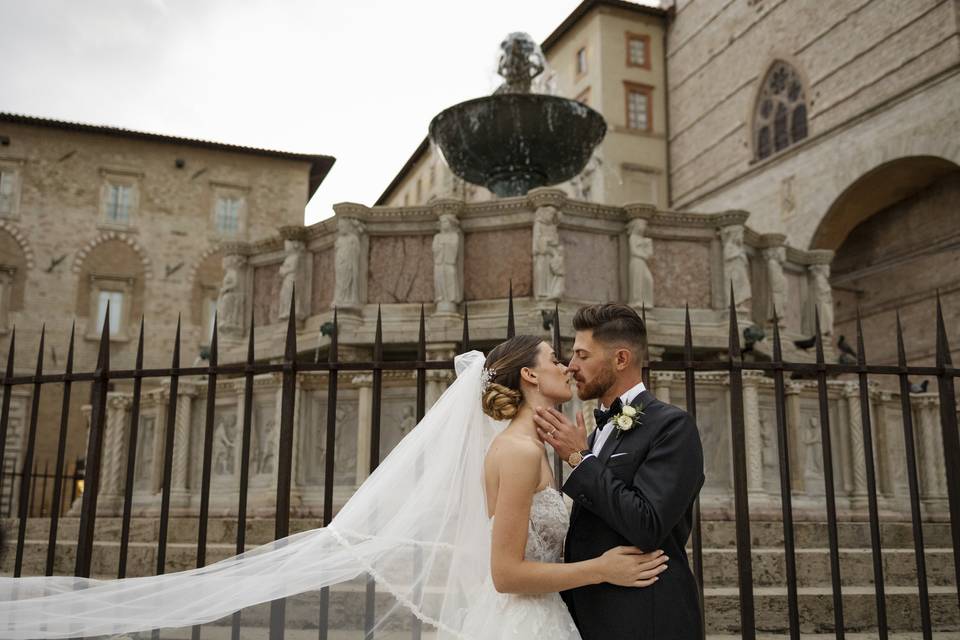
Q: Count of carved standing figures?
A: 9